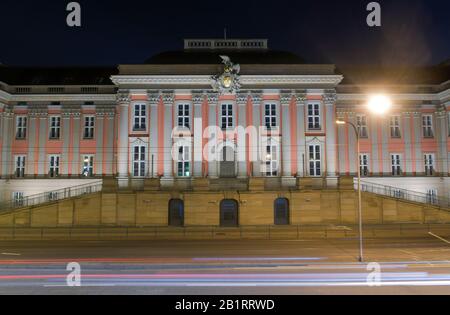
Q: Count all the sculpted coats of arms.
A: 1